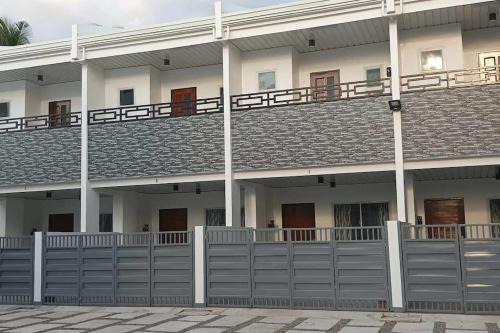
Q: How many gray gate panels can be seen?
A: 11